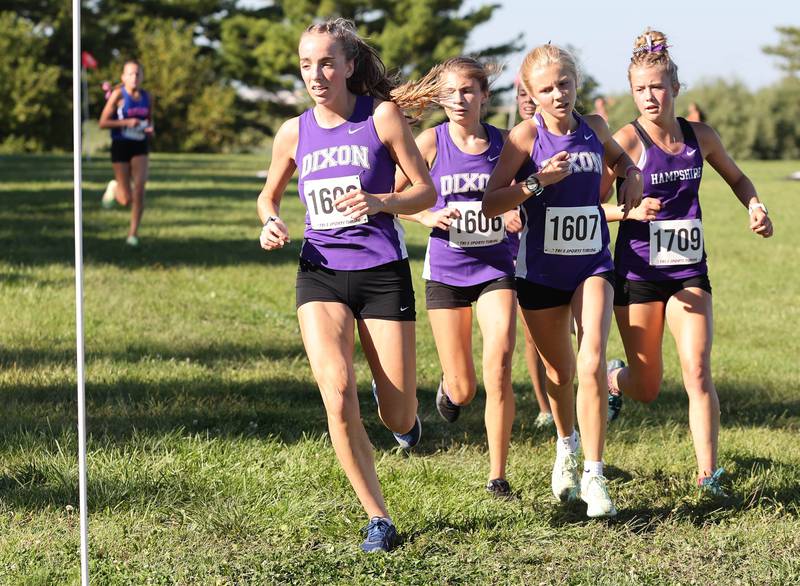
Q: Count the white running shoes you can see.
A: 2